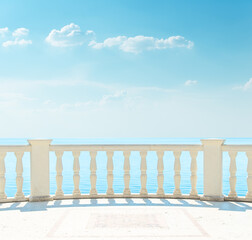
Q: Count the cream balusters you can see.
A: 13